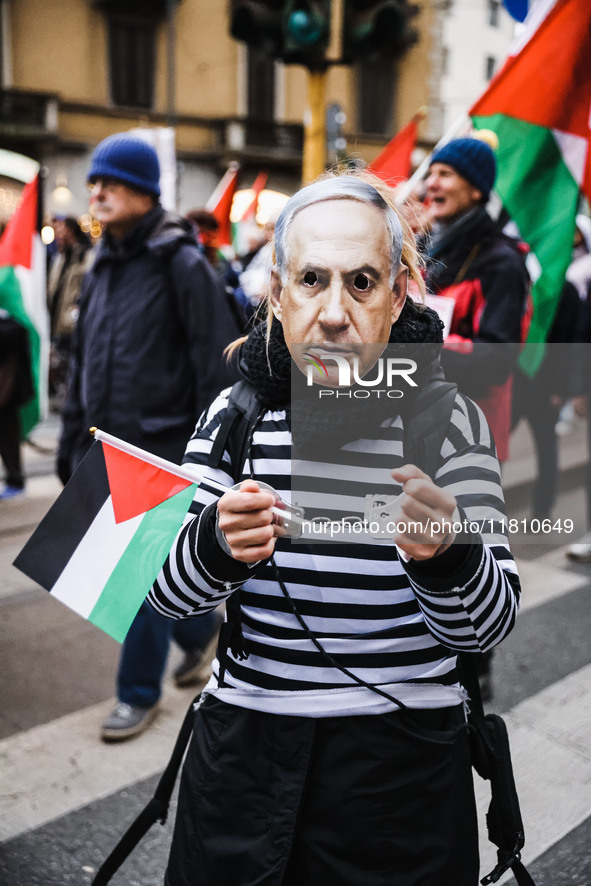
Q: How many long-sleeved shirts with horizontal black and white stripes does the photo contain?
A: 1